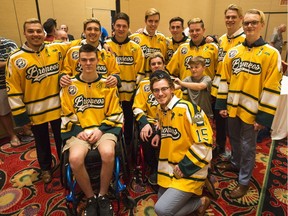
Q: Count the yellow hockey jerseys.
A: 11